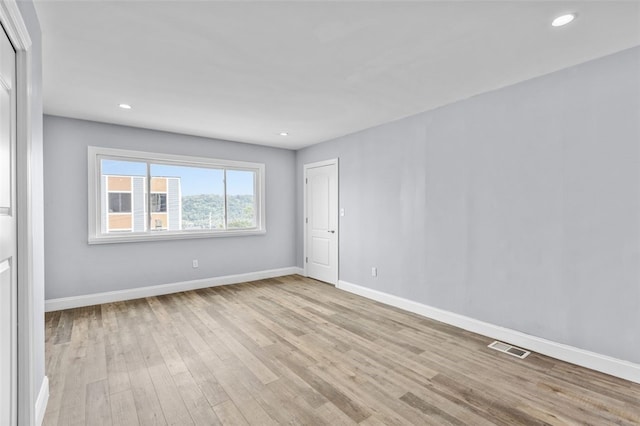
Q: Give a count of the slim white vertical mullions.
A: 2